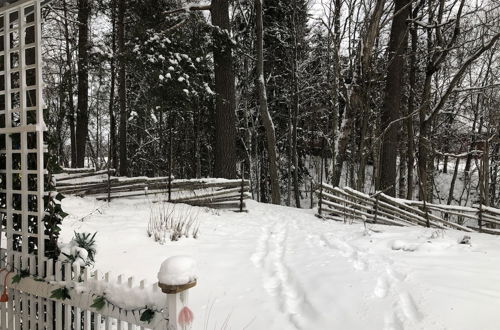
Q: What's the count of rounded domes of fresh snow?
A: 1